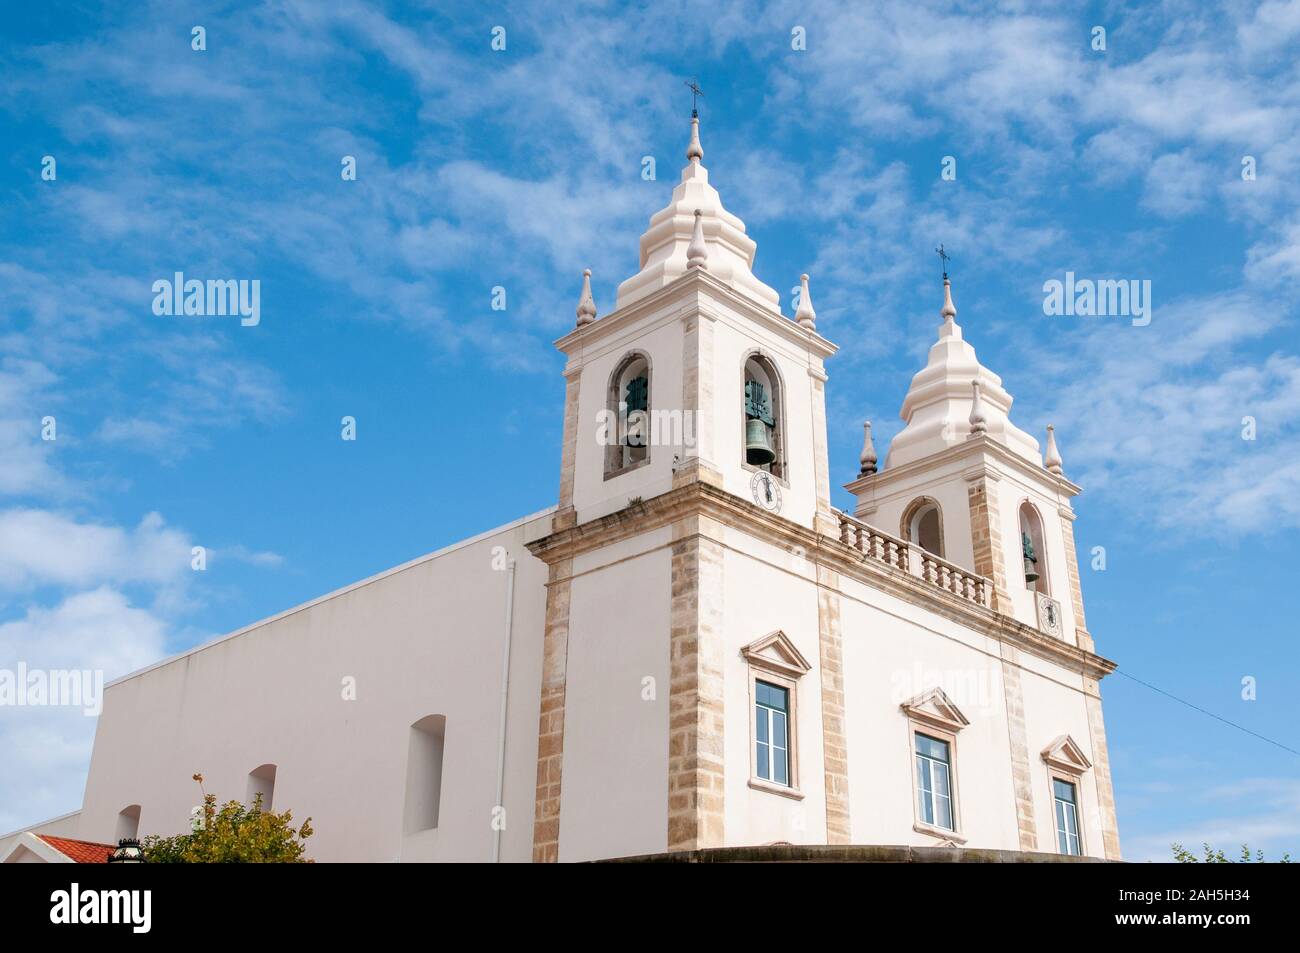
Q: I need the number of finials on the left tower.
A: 4